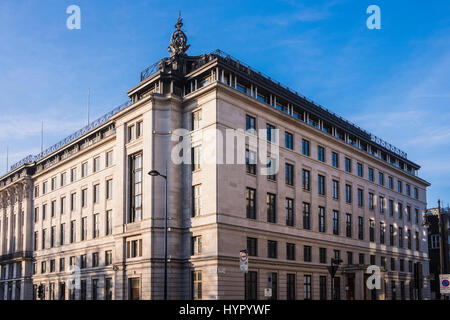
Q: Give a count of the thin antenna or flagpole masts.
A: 3